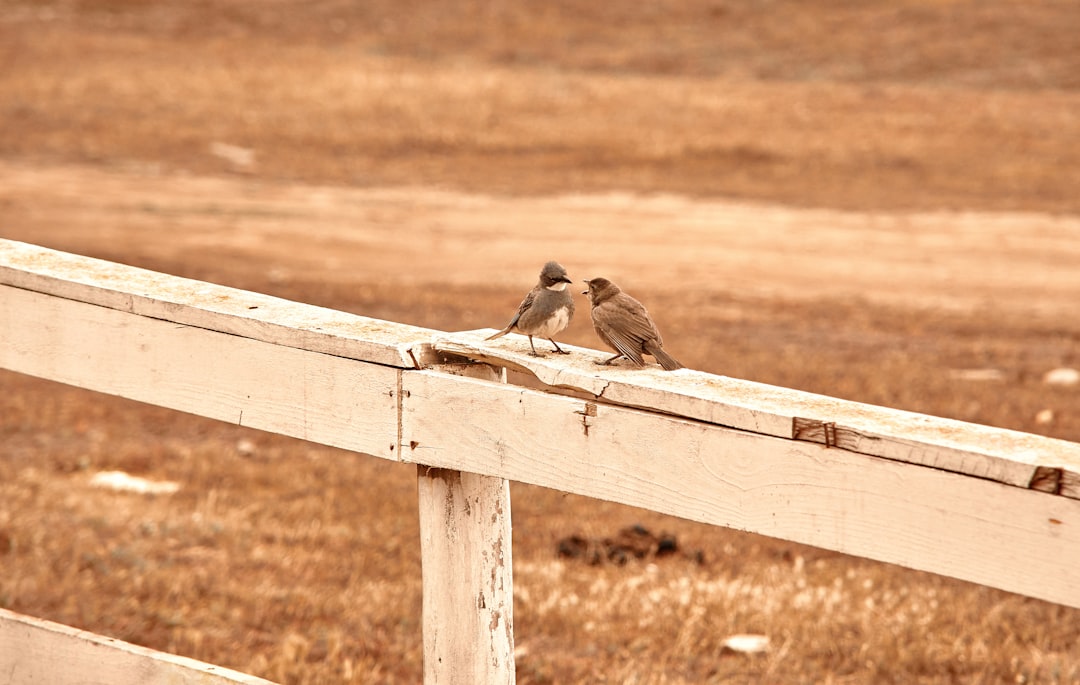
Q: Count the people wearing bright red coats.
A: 0